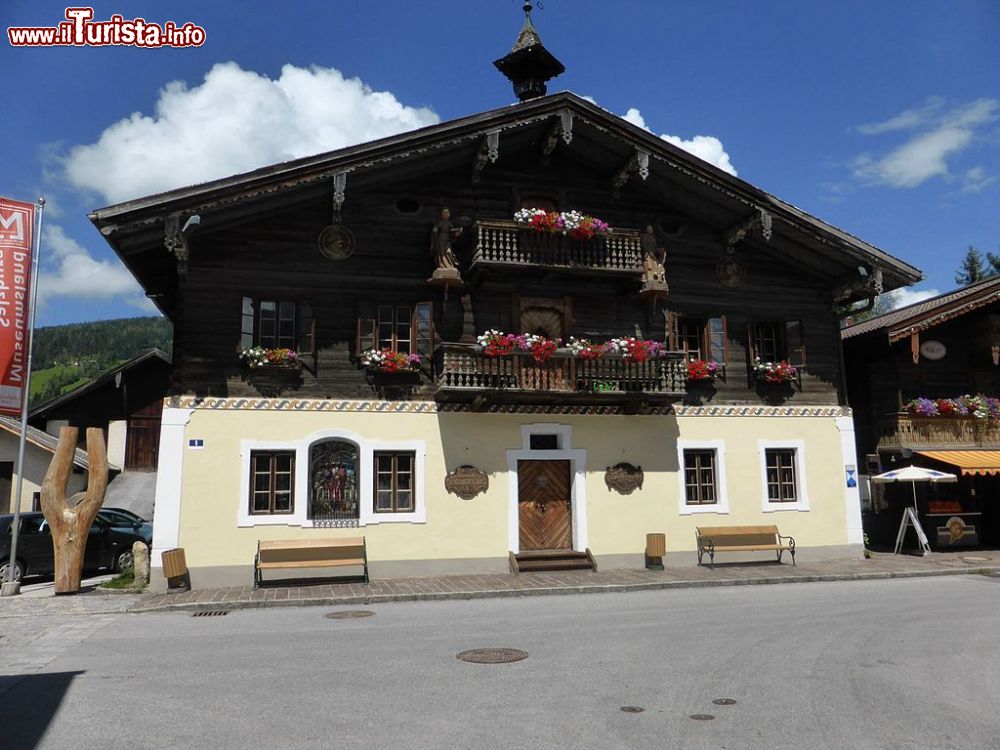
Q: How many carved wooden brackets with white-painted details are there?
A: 7